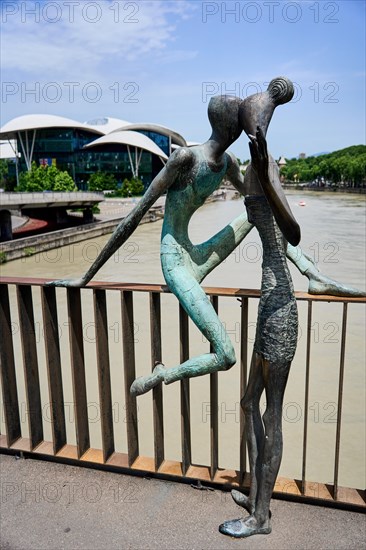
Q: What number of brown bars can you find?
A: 12